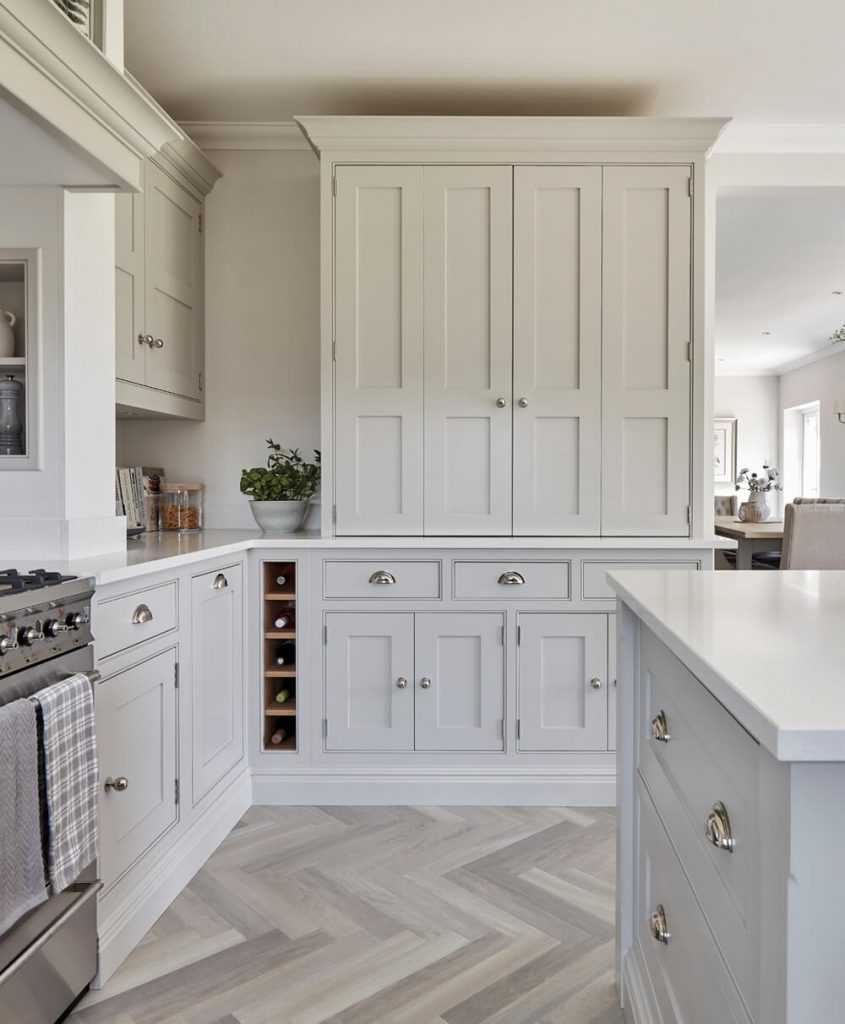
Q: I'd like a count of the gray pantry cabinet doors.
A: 4